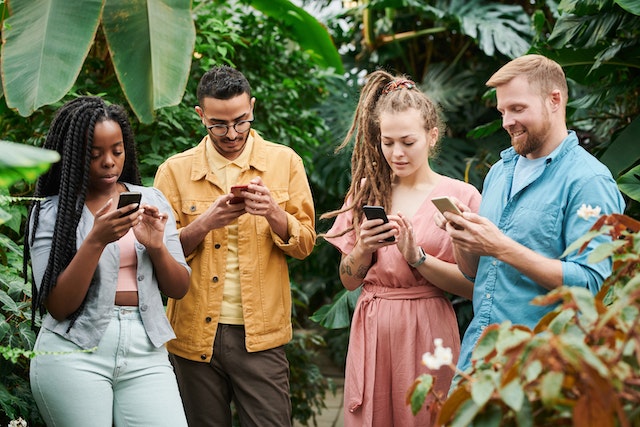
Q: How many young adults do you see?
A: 4